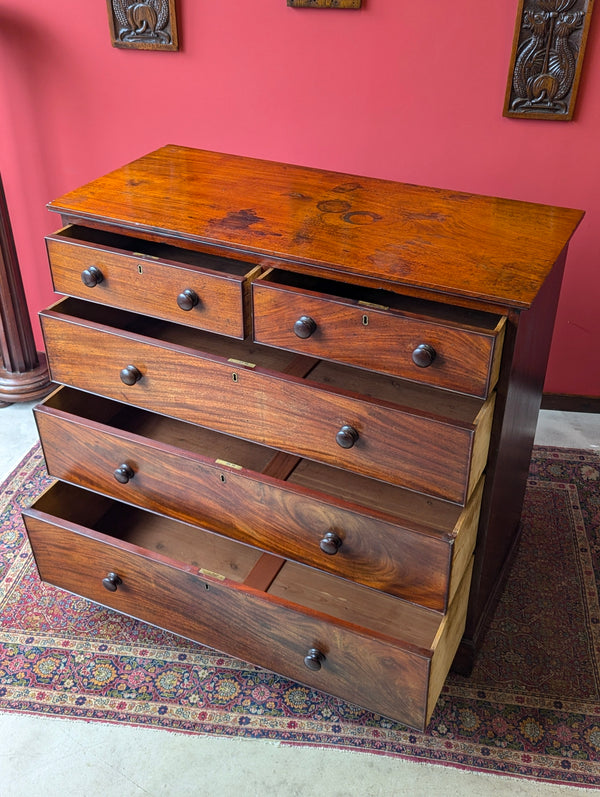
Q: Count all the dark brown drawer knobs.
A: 10